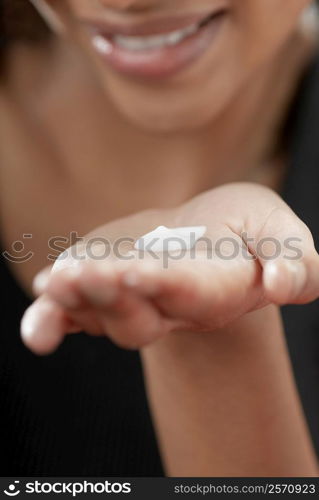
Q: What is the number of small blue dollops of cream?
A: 0